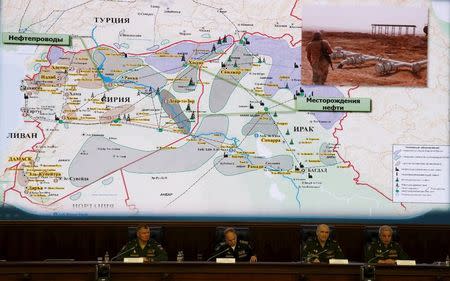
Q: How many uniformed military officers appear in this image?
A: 4